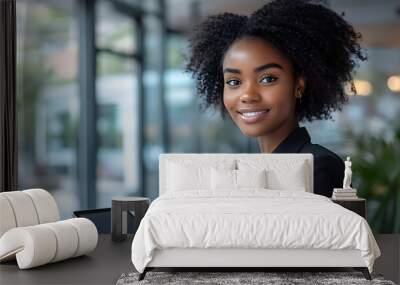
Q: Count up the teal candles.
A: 0